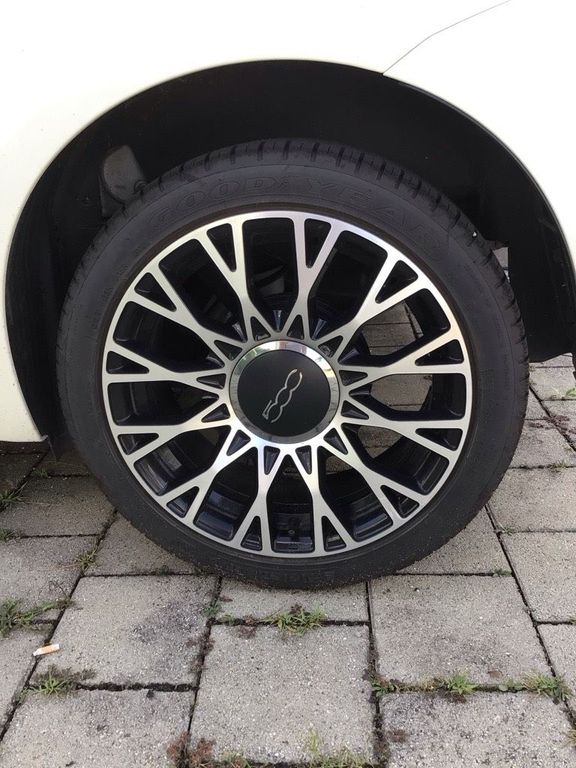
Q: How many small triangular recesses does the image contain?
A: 12